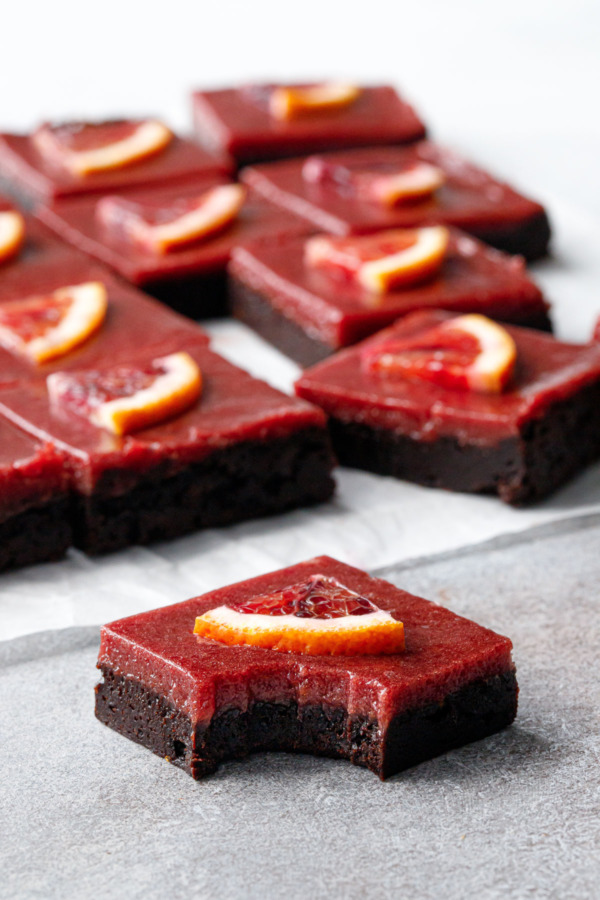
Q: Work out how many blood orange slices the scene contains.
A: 10